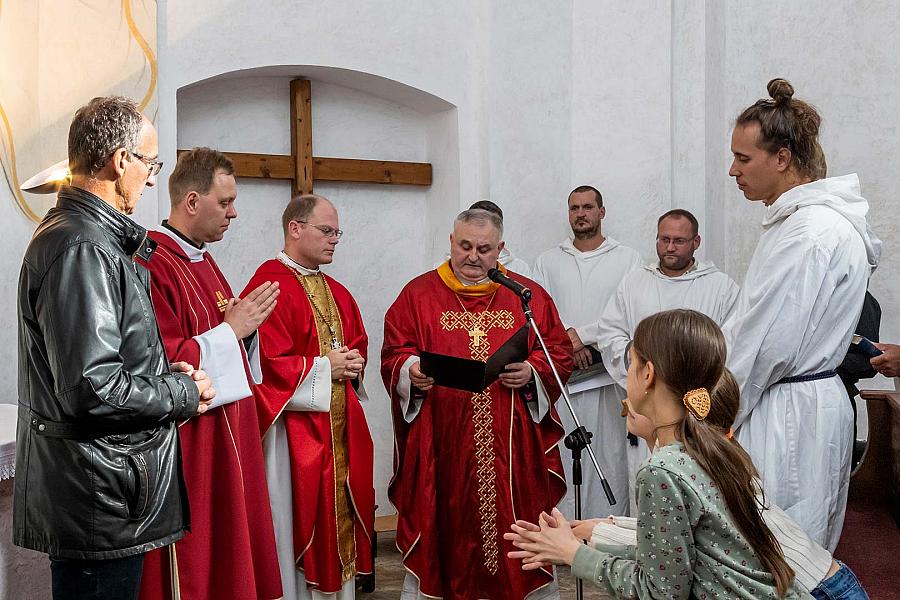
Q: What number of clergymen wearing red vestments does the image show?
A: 3